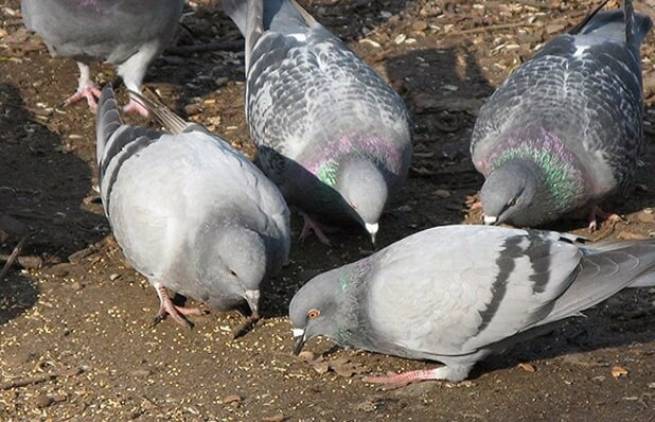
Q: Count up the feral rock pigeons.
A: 5